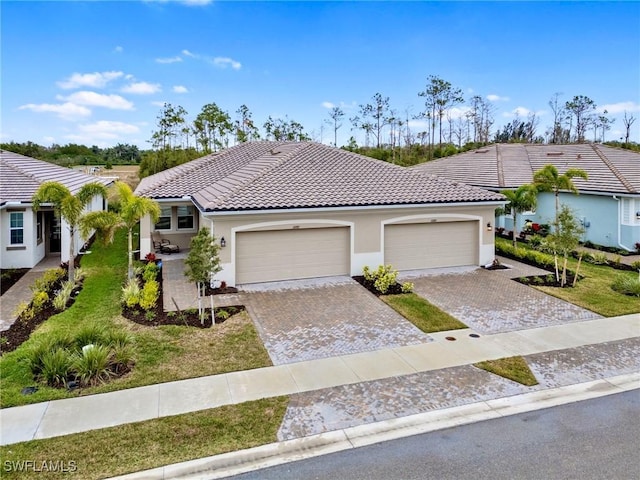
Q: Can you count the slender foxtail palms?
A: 4